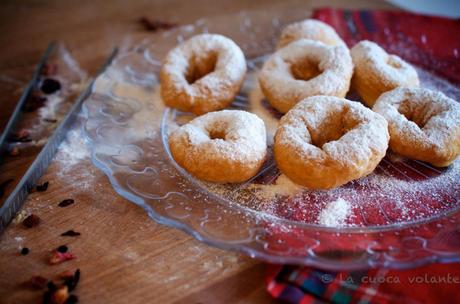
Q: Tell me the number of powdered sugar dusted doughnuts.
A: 7